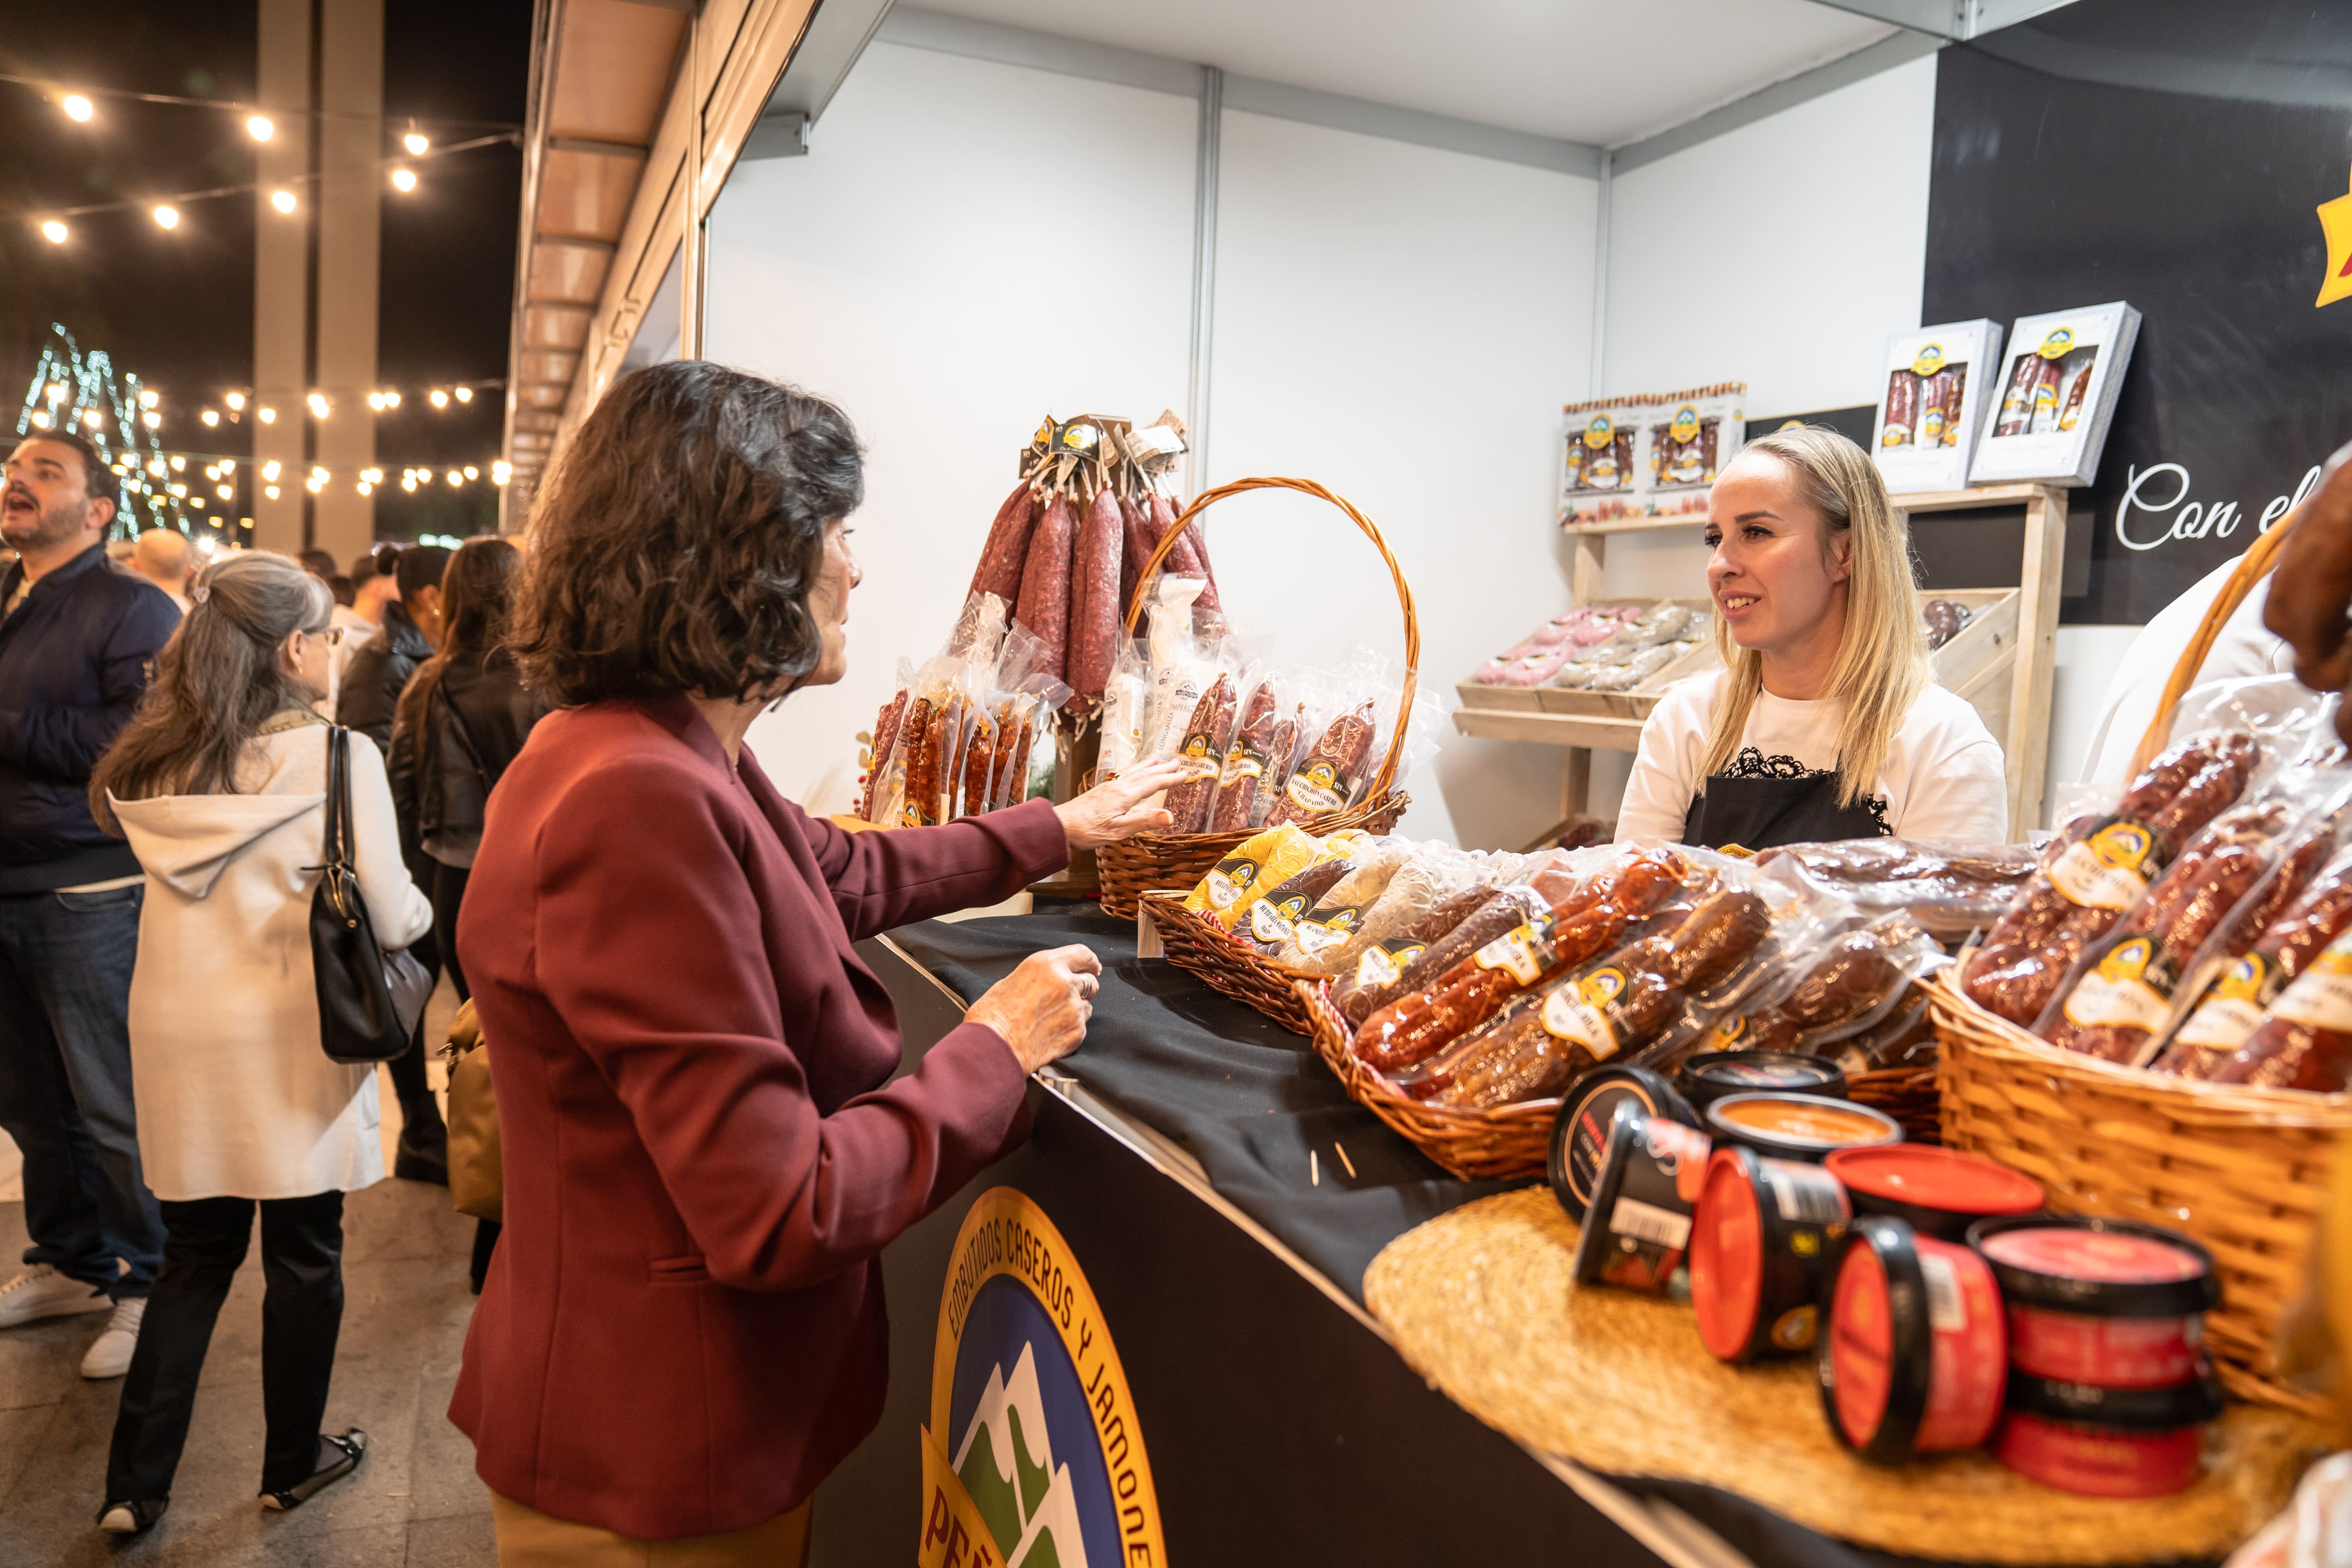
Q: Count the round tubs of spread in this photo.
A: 9